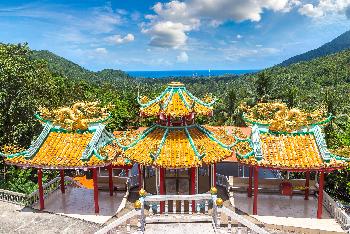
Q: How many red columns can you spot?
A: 12